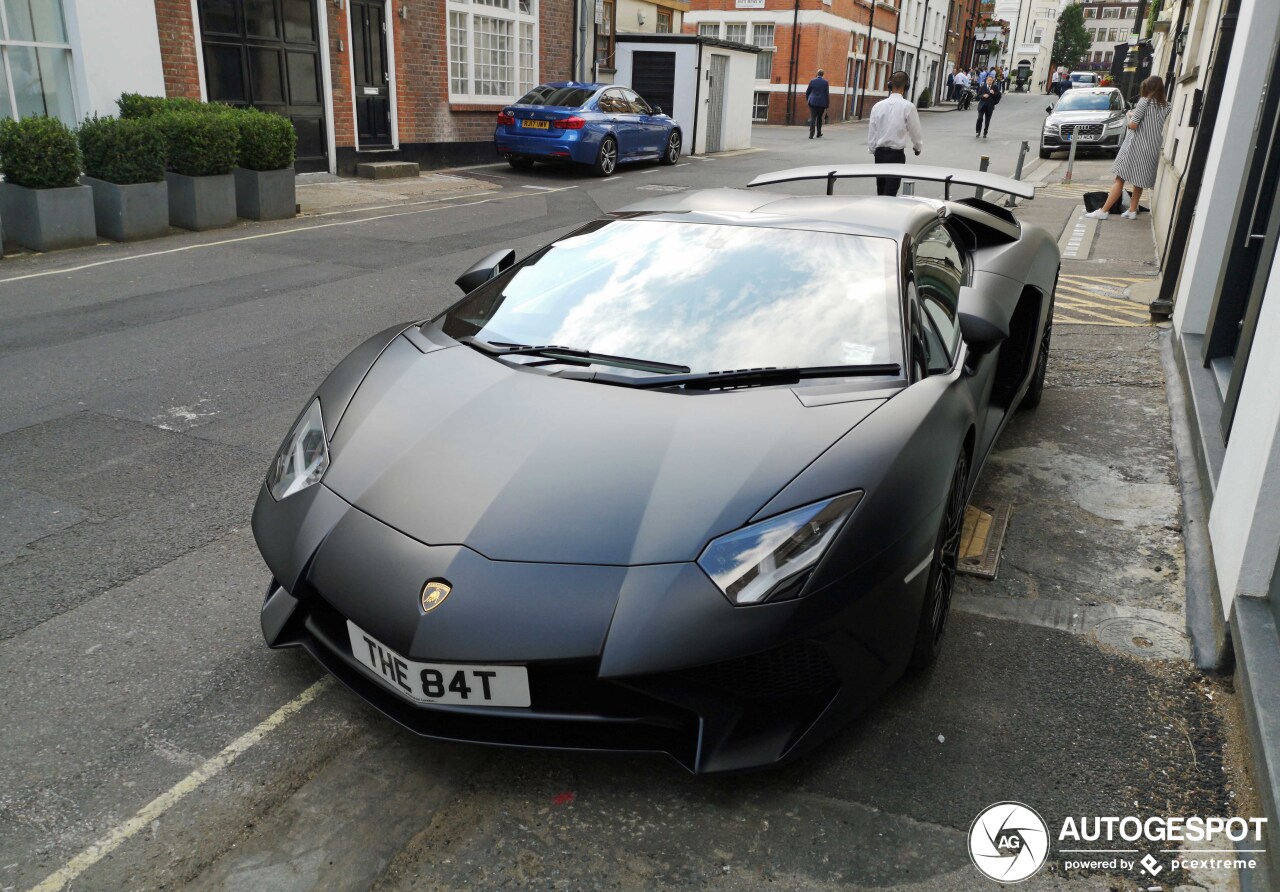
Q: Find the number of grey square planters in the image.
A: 4